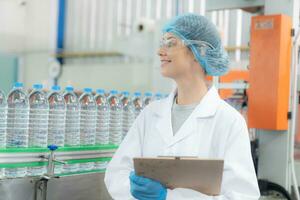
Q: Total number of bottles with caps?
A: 11